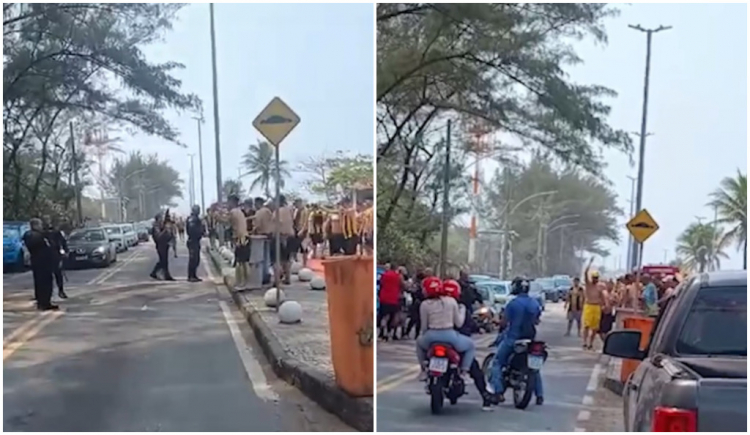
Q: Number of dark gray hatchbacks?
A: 1